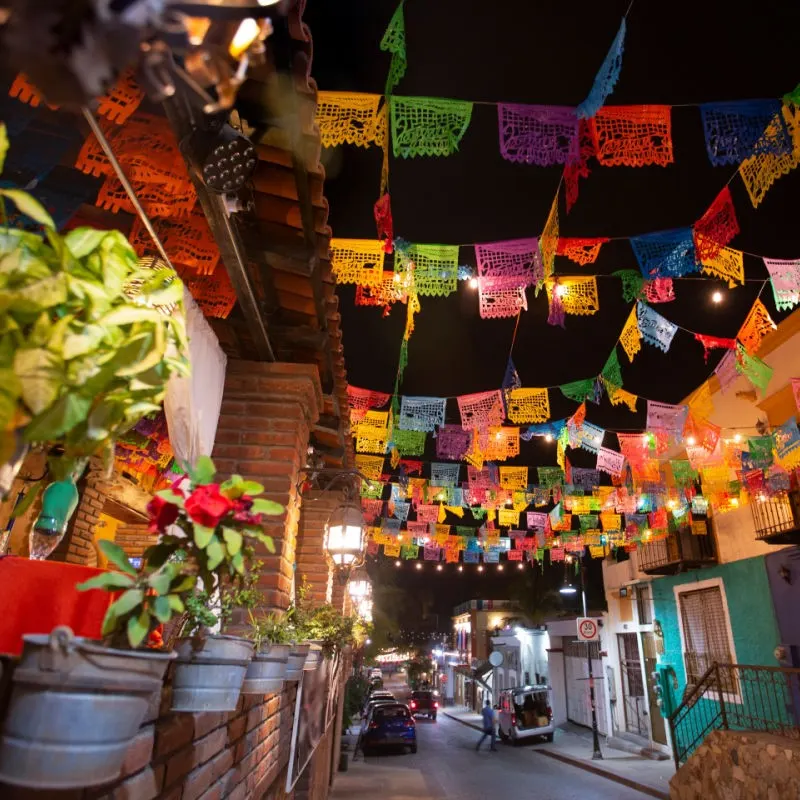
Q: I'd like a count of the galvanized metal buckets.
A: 5